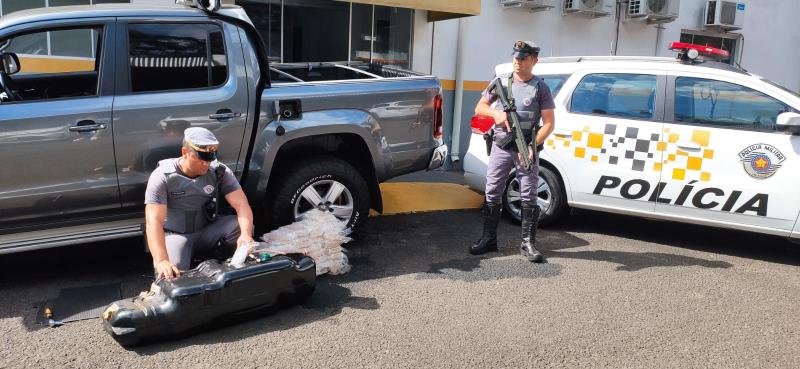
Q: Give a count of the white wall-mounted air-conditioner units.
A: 4